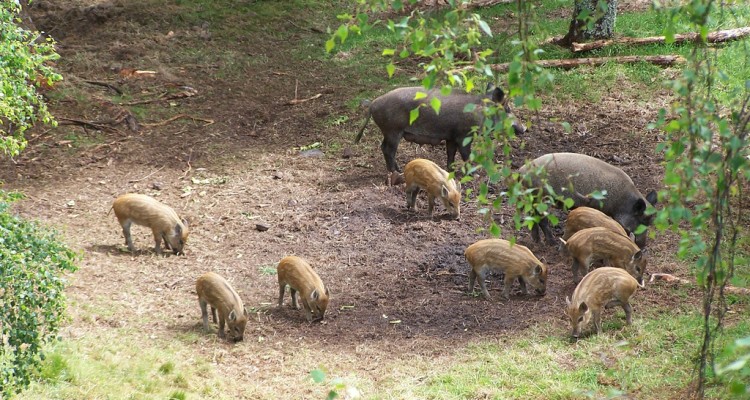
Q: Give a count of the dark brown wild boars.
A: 2